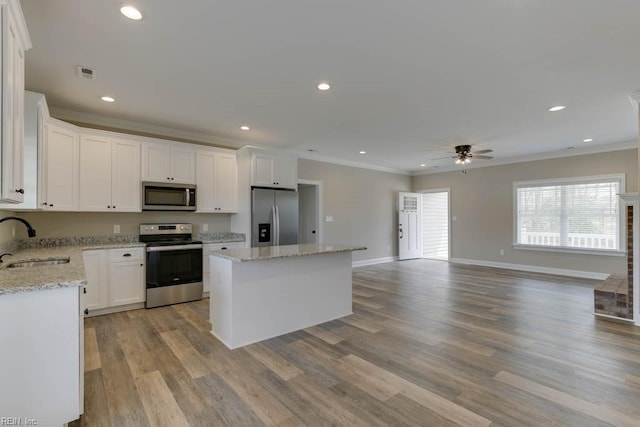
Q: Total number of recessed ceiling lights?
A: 8